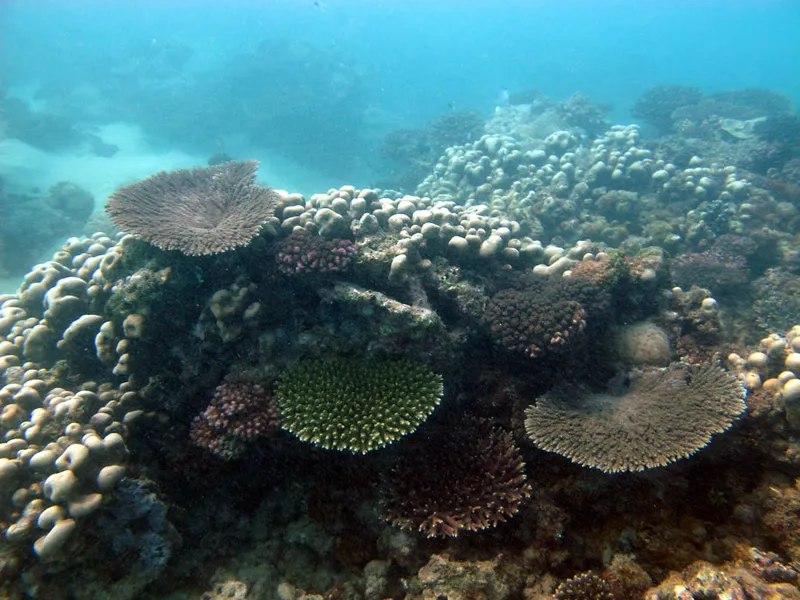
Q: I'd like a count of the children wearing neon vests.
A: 0